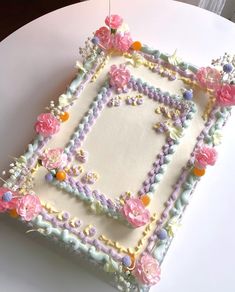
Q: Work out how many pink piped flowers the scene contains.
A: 13